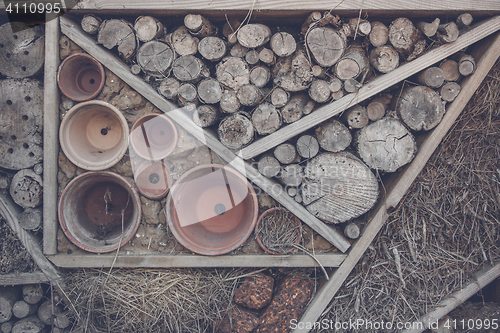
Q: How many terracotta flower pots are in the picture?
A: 7